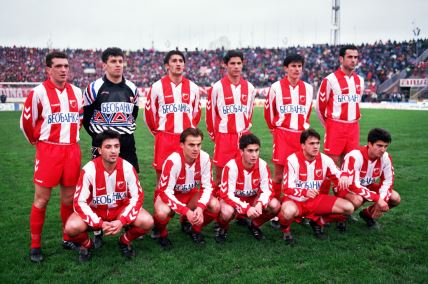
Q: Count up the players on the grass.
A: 11